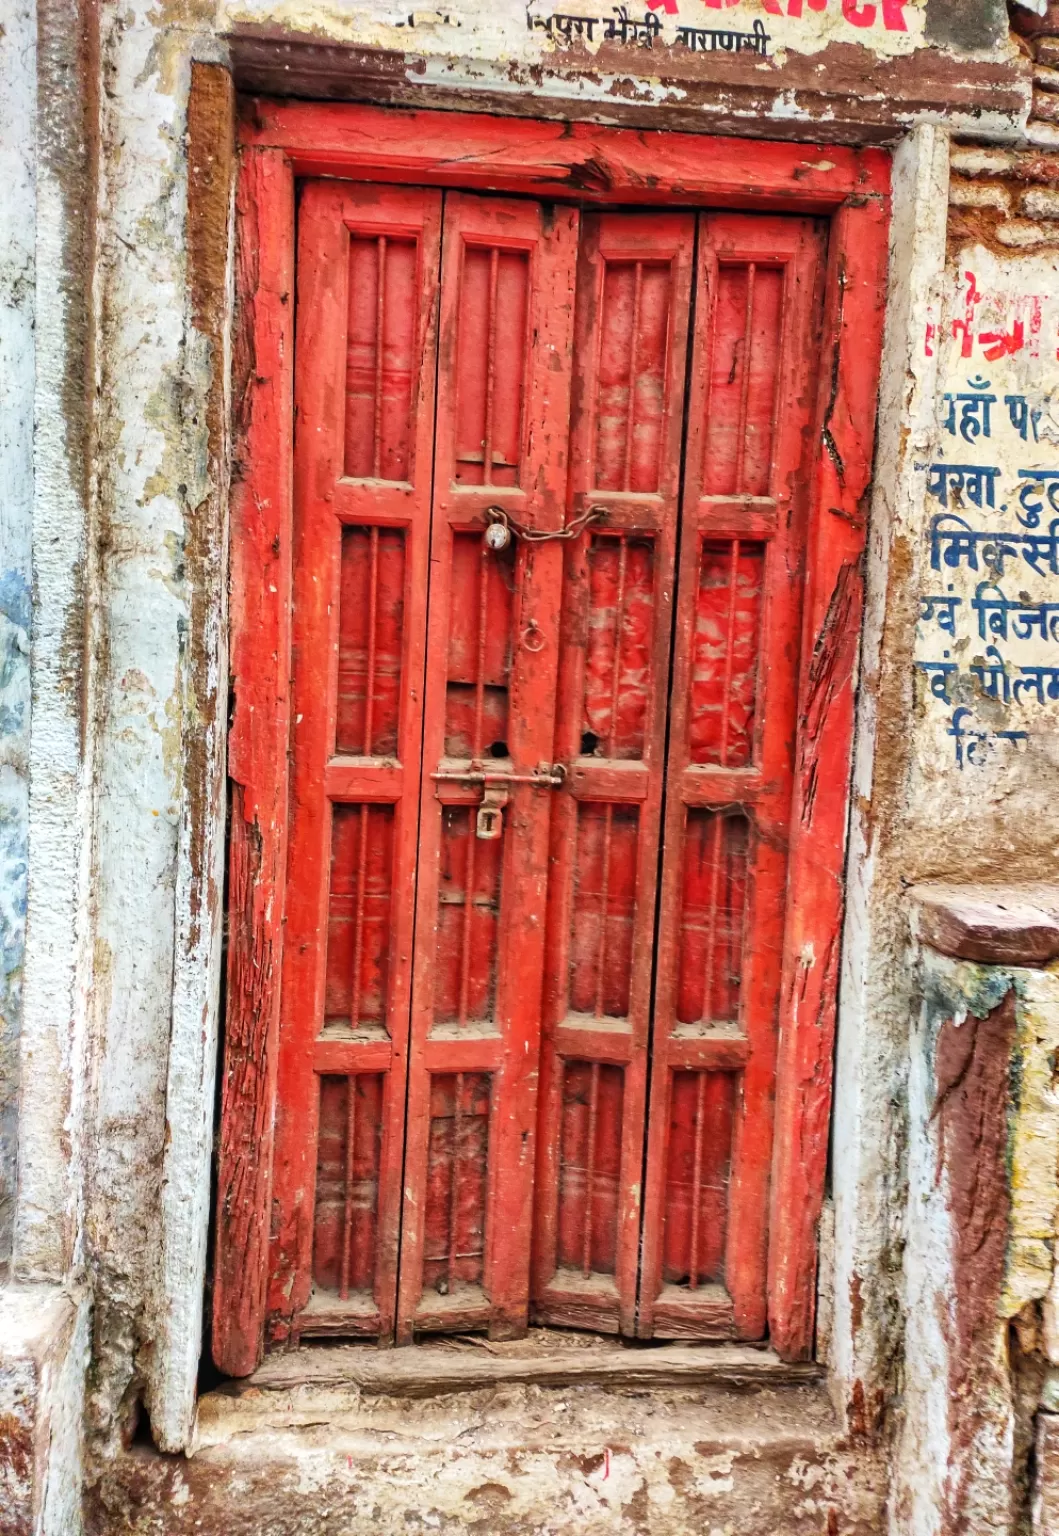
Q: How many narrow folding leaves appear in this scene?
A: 4